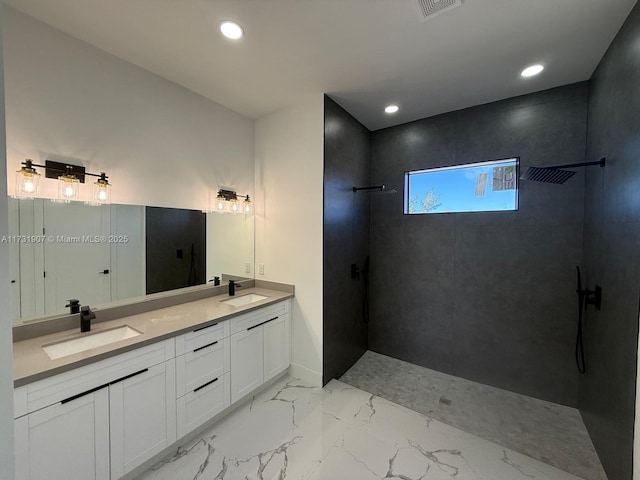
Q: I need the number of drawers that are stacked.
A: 3